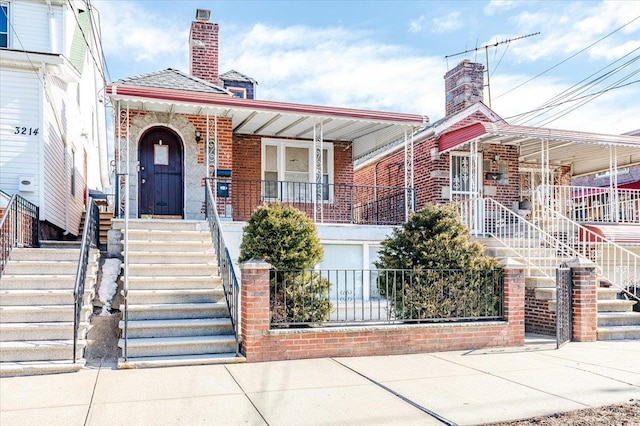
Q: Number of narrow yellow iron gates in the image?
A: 0